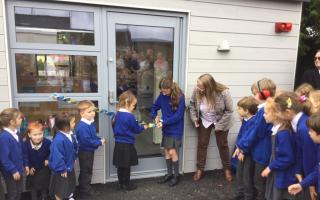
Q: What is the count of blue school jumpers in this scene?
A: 11